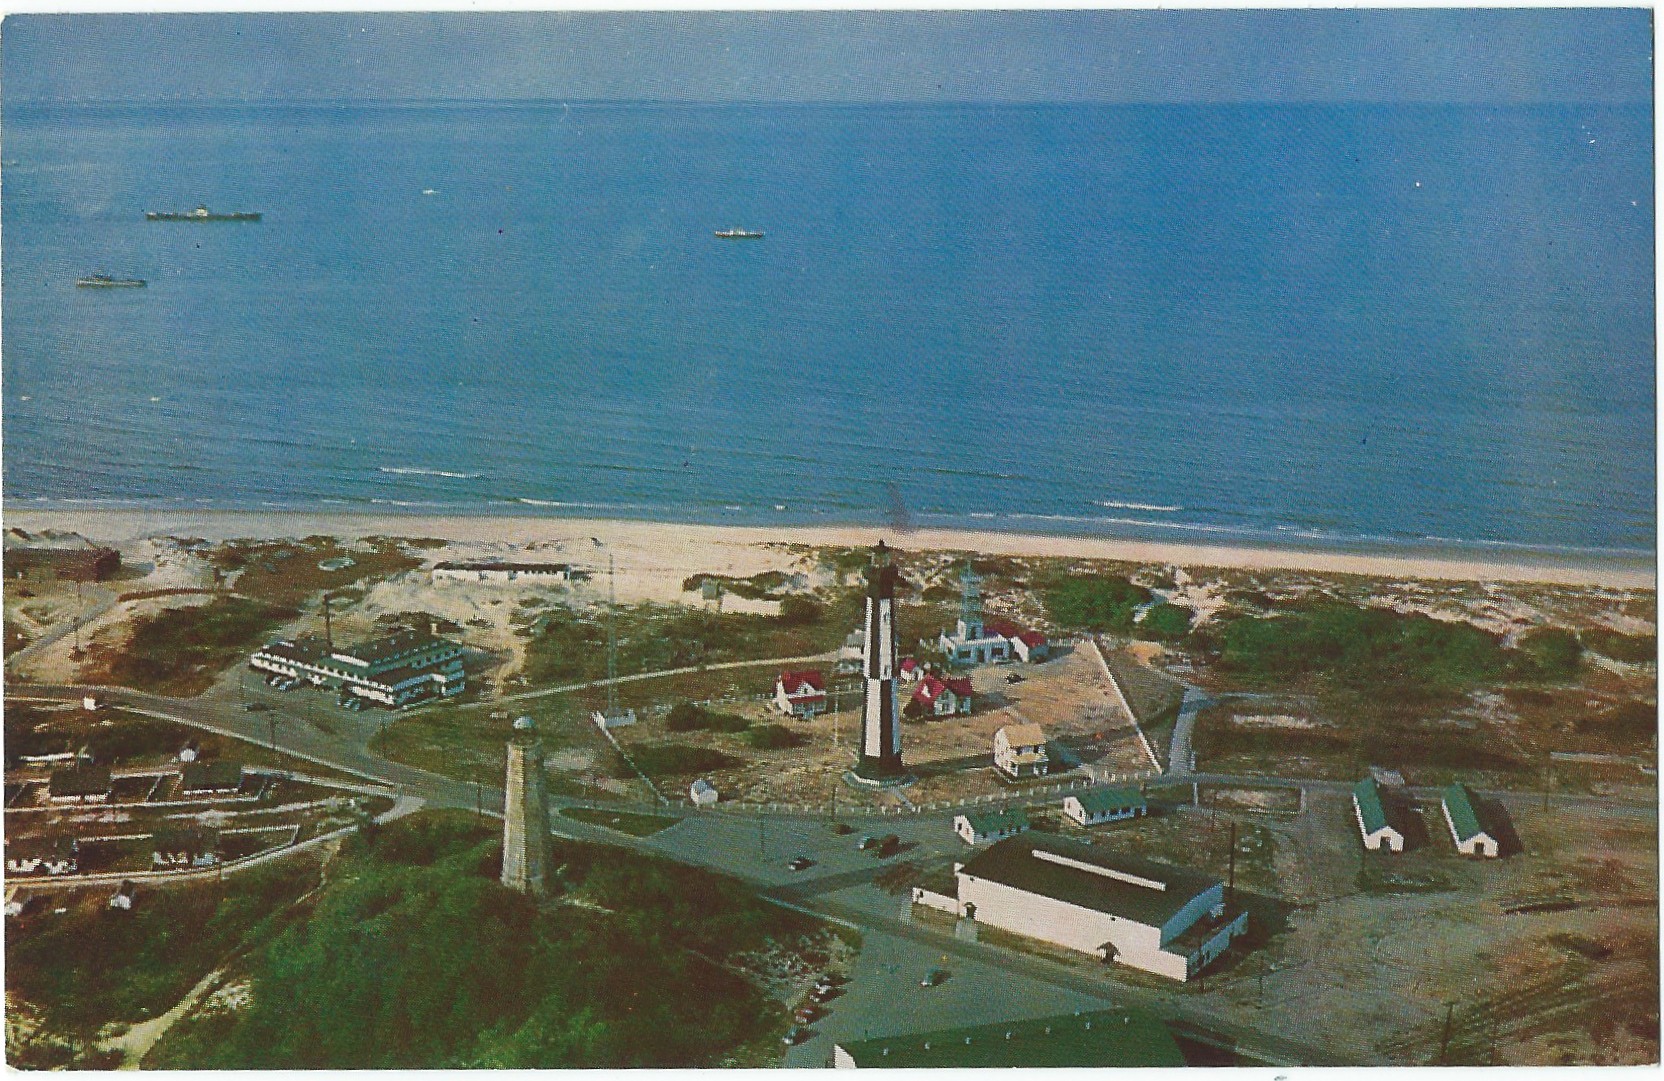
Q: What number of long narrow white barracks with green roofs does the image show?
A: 4